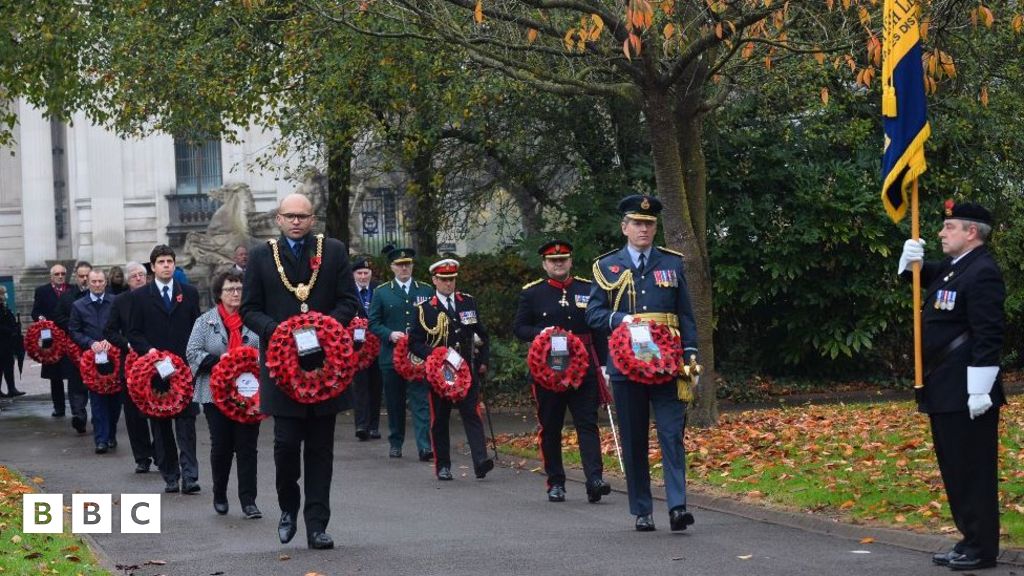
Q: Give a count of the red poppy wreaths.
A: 12